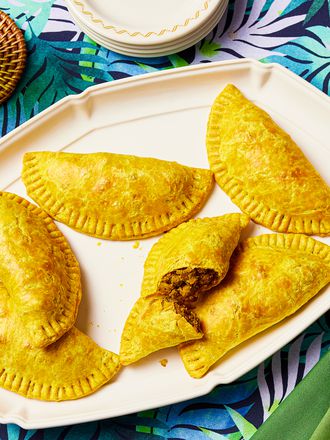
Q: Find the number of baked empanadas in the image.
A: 6